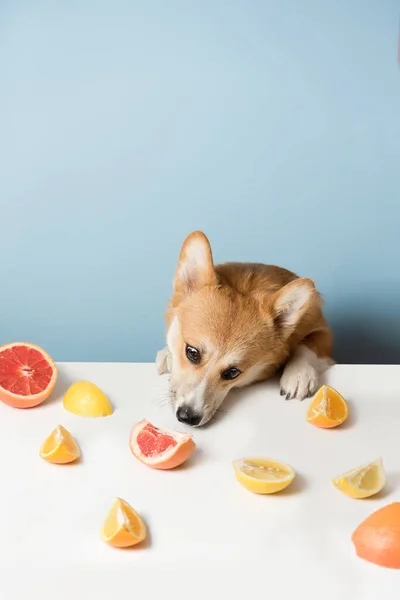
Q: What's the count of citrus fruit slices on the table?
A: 9